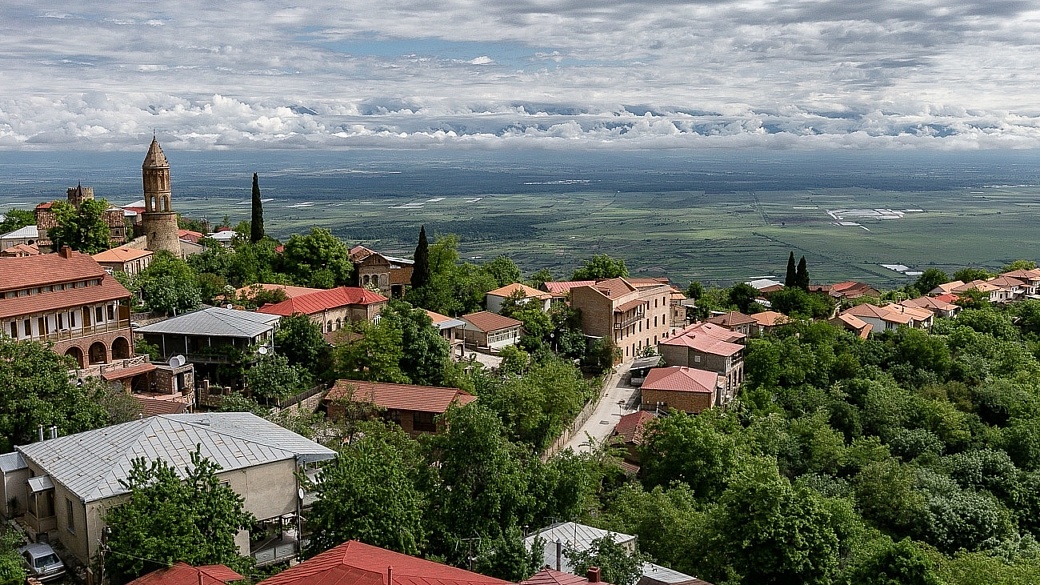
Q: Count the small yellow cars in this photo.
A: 0